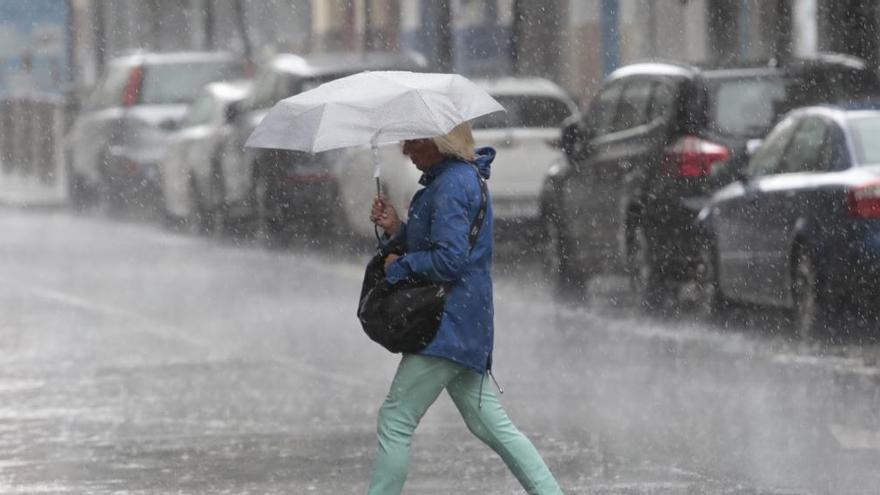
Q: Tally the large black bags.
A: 1